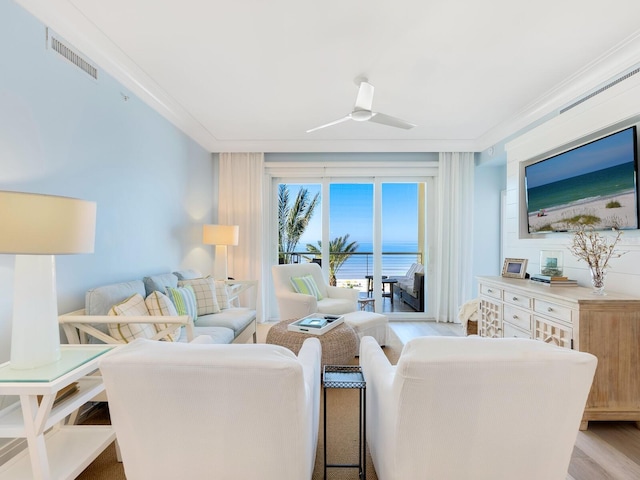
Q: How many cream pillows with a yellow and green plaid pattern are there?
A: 4